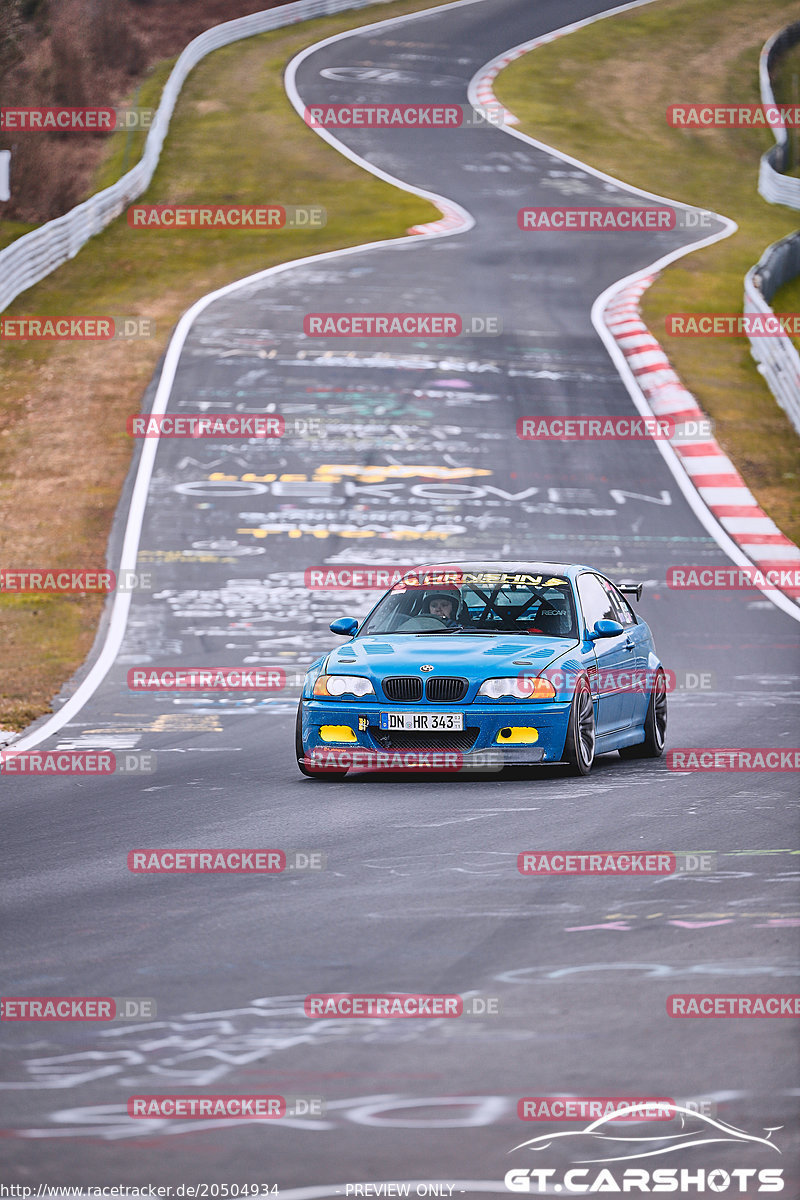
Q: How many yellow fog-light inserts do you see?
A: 2